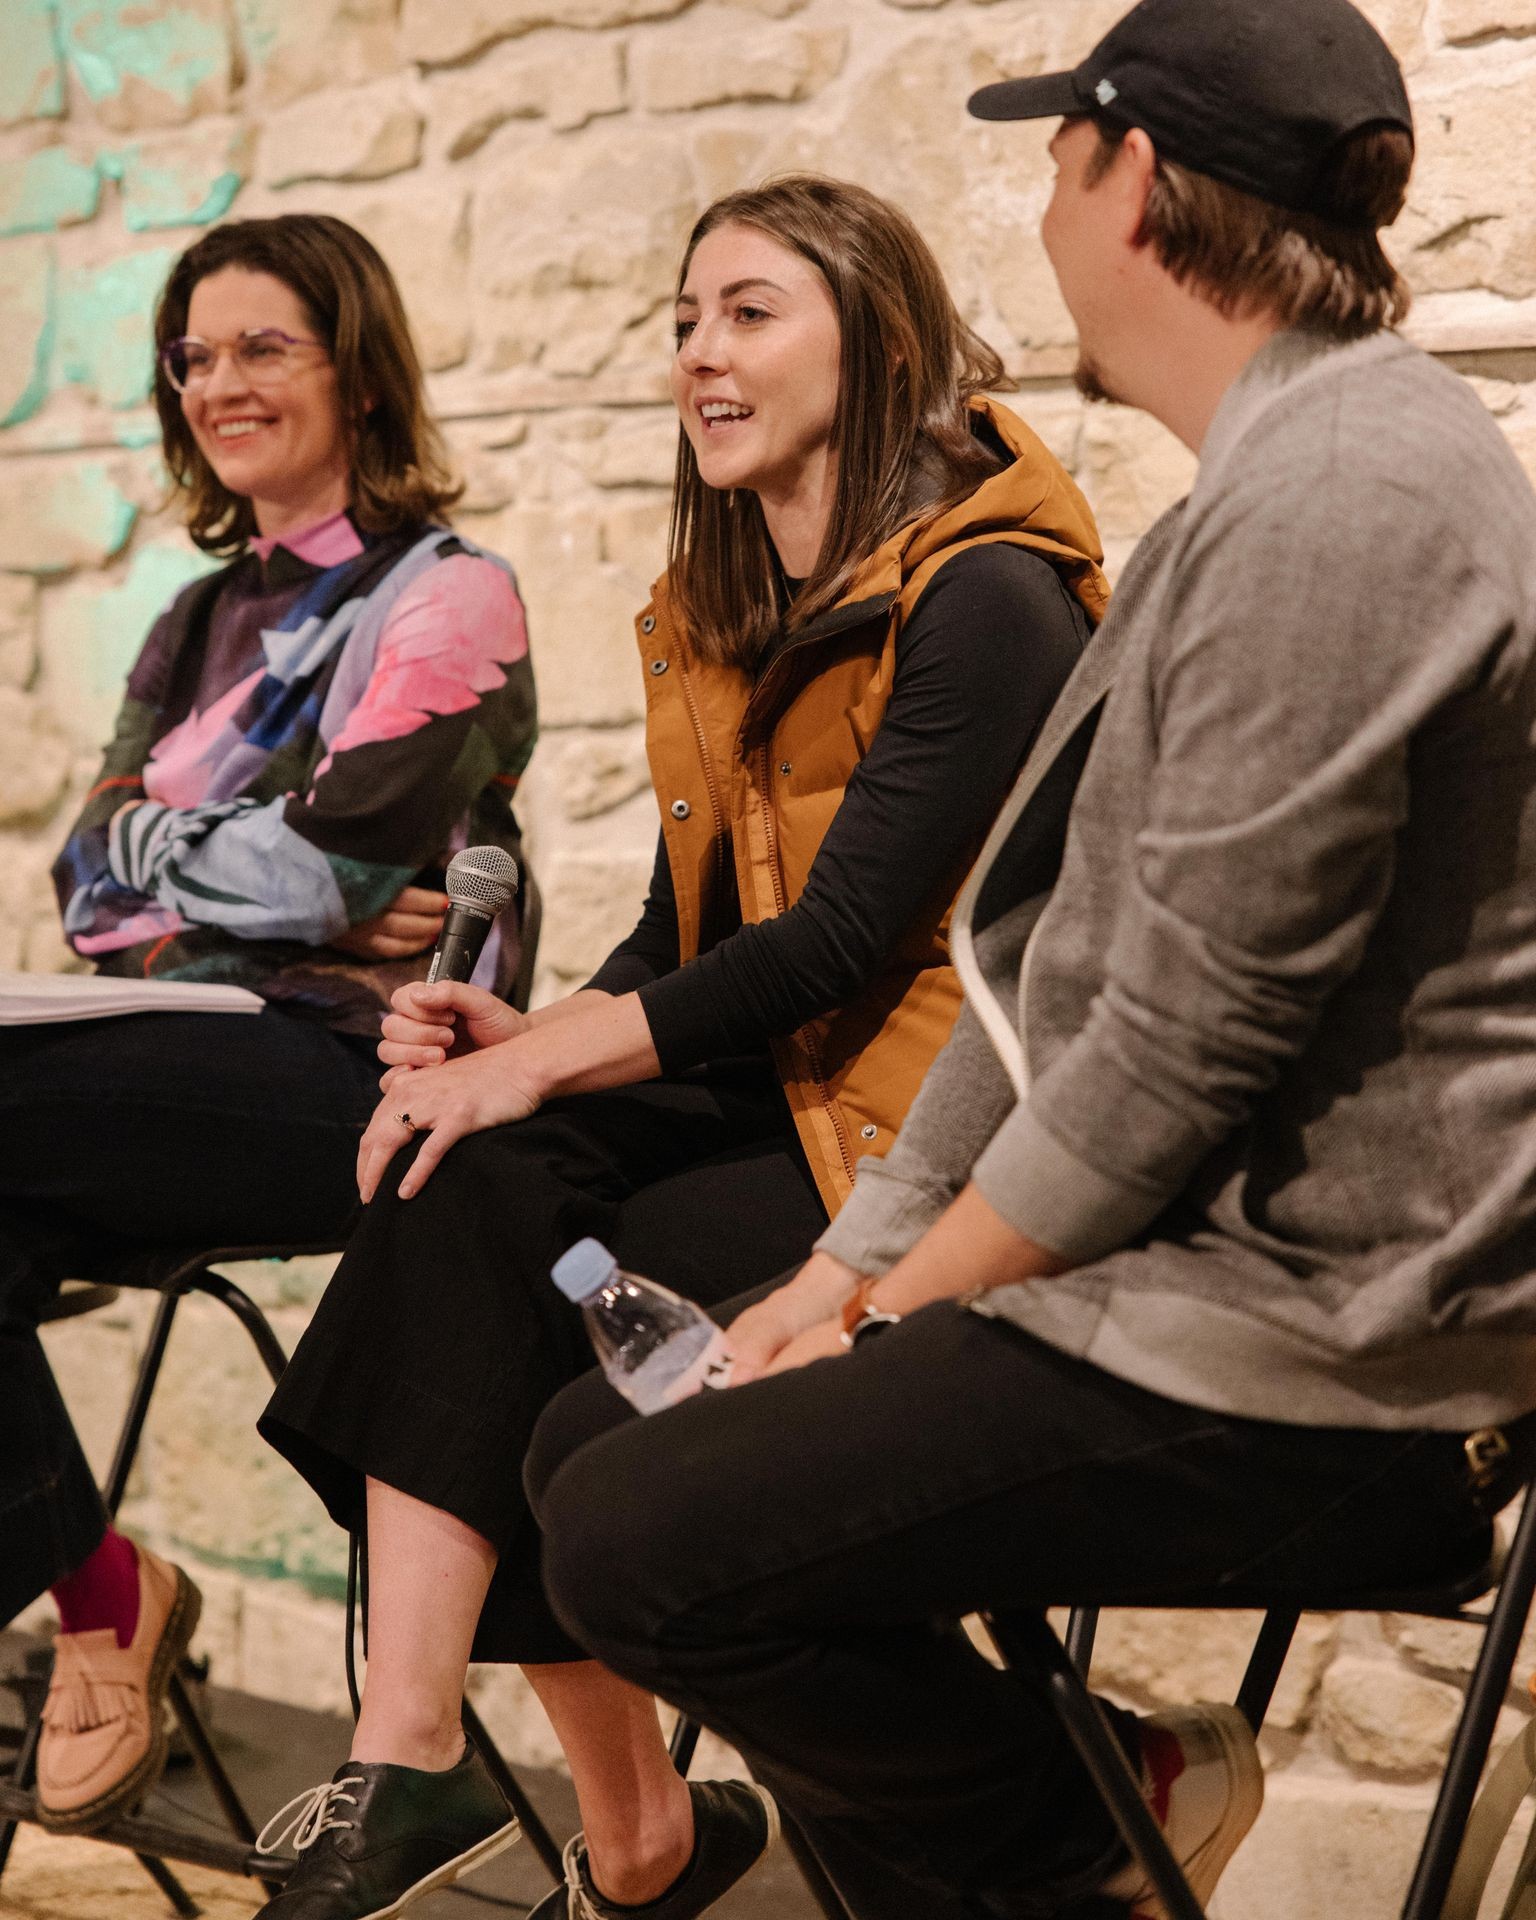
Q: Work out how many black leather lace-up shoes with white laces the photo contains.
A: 2